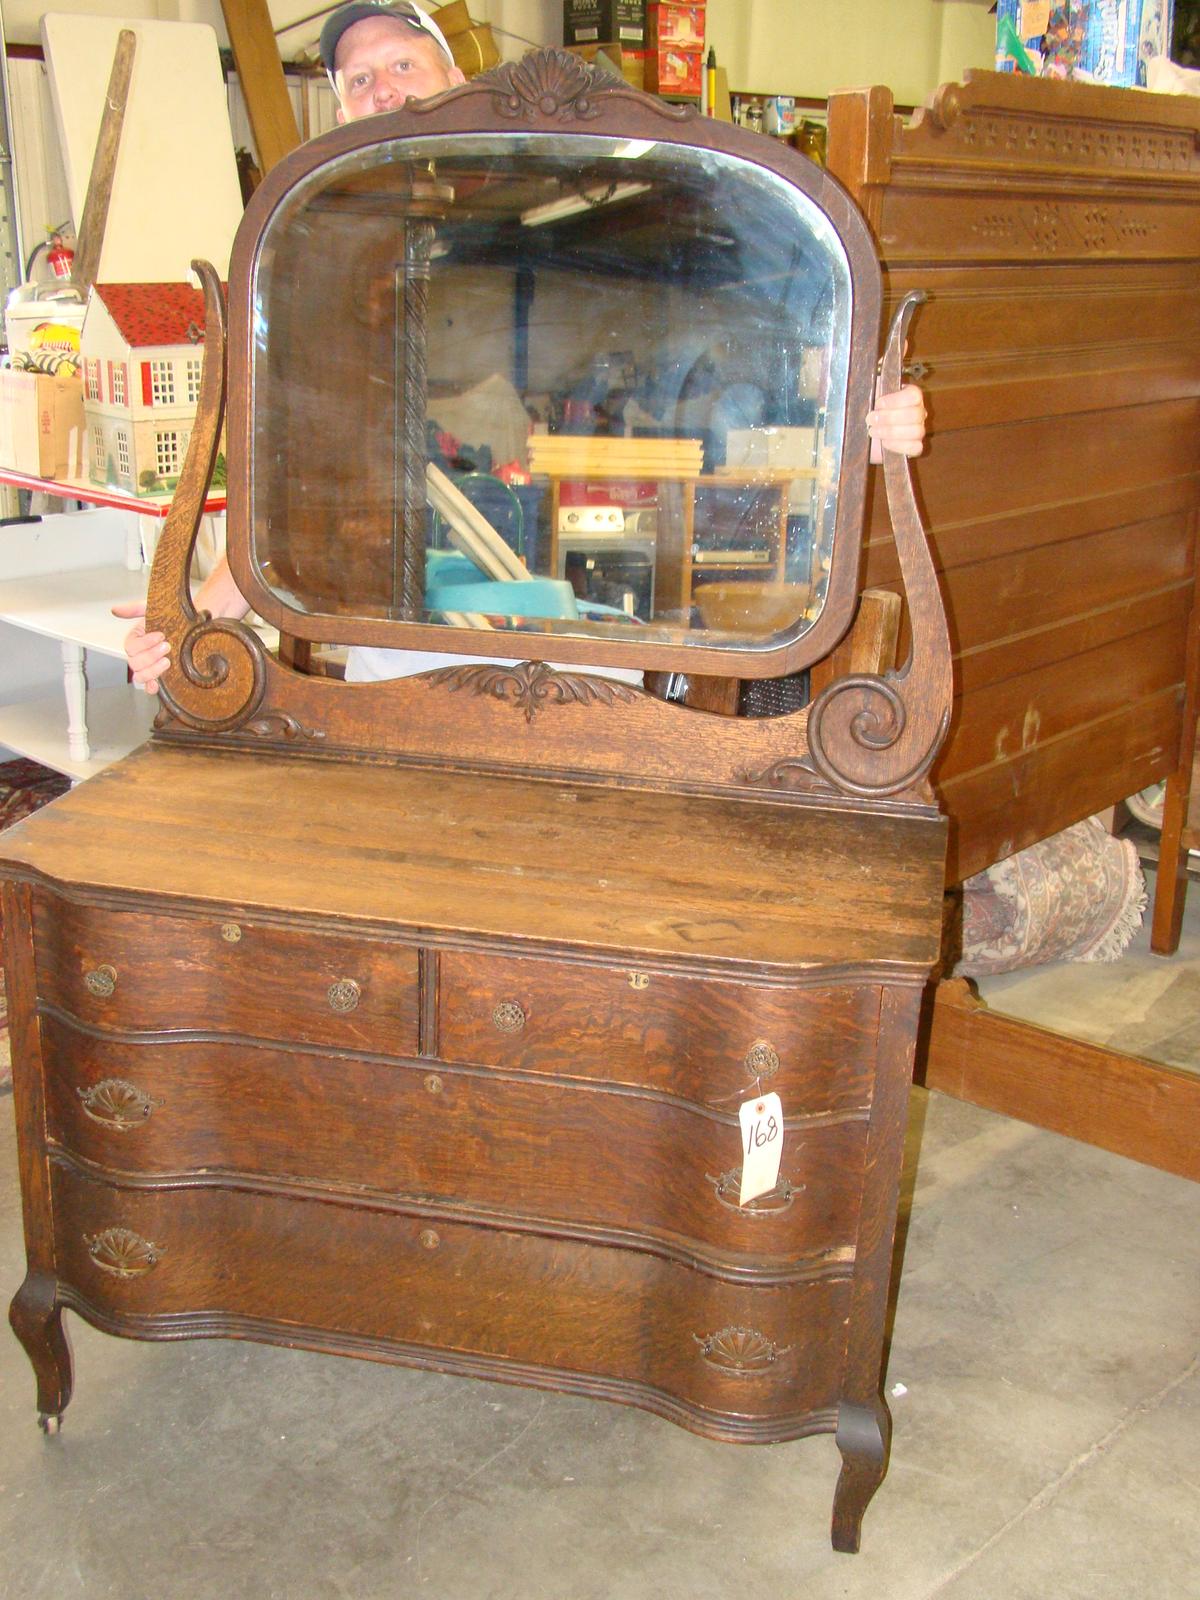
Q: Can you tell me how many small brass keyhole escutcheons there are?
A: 4